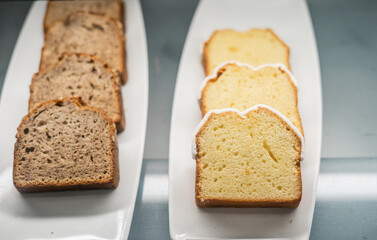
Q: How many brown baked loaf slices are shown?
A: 4